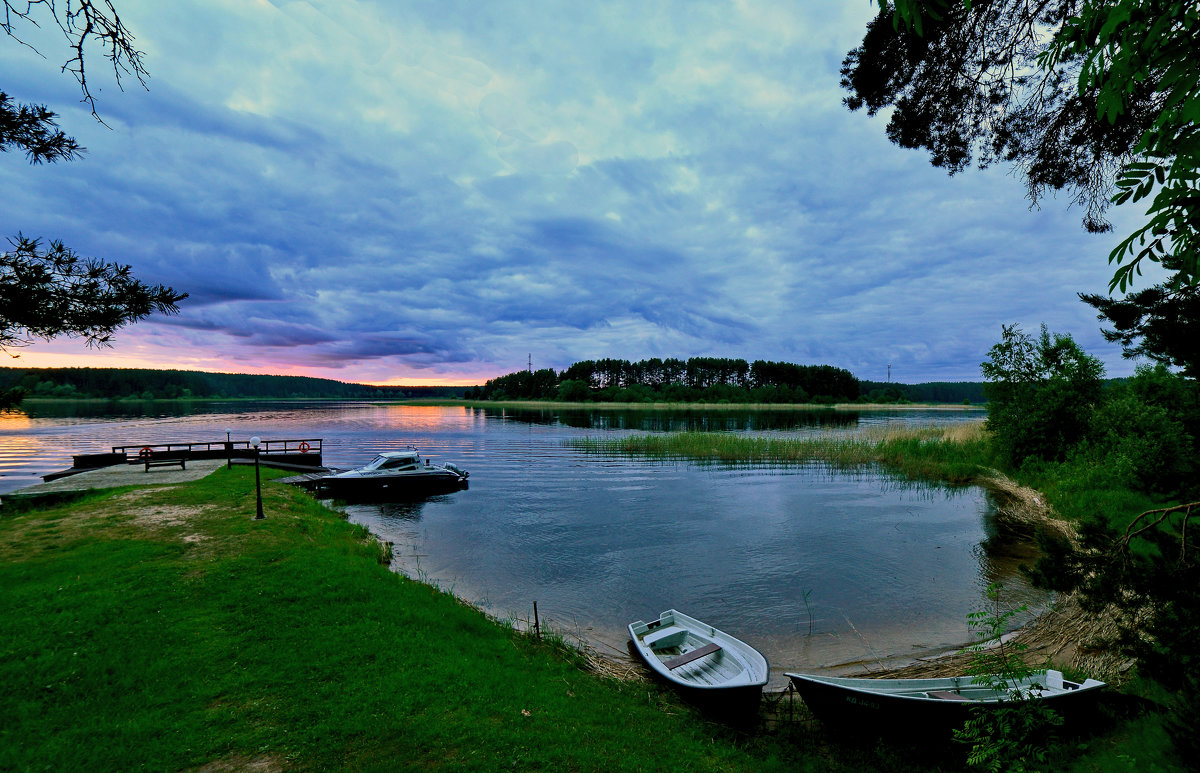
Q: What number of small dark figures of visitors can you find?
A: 0